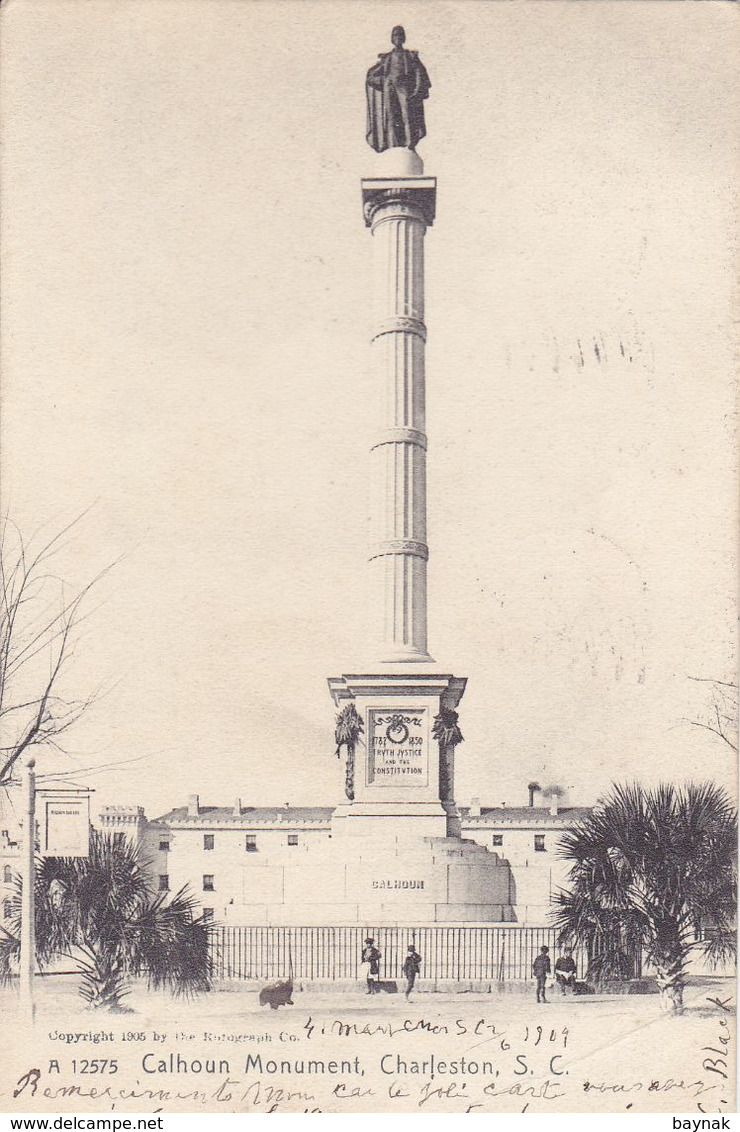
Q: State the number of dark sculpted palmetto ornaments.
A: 2